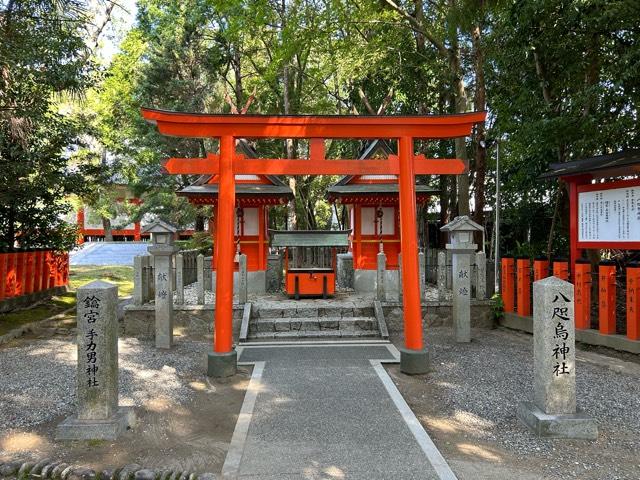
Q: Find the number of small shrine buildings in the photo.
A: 2